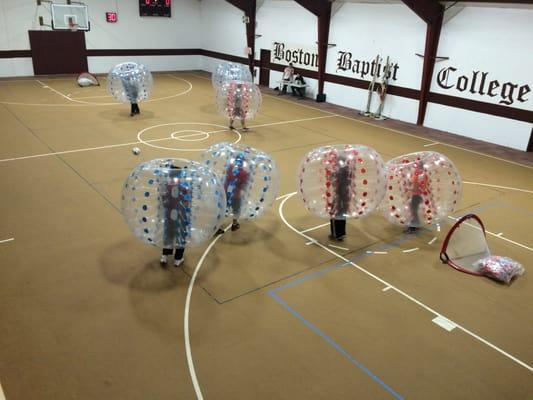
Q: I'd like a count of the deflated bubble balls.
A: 1